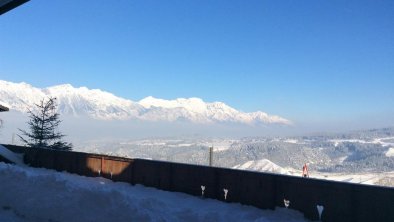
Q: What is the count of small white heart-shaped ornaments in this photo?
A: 4